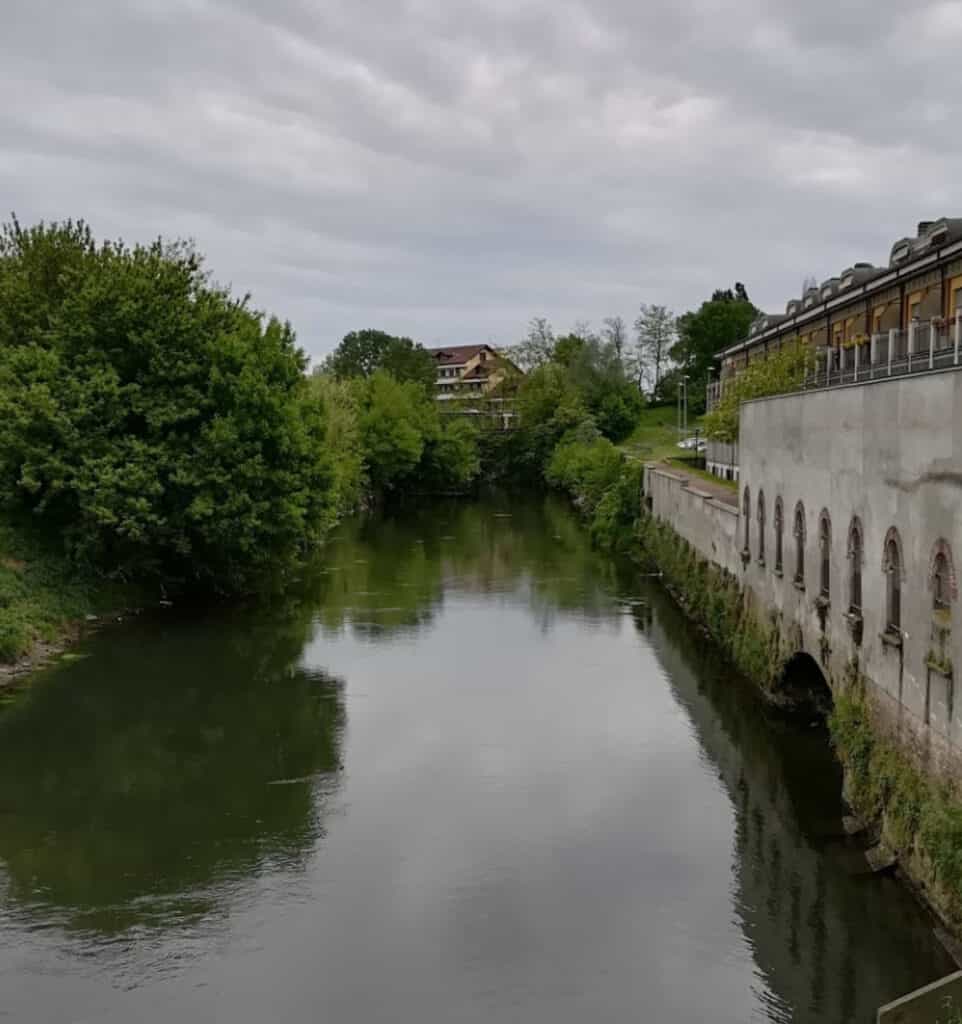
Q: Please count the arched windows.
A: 8